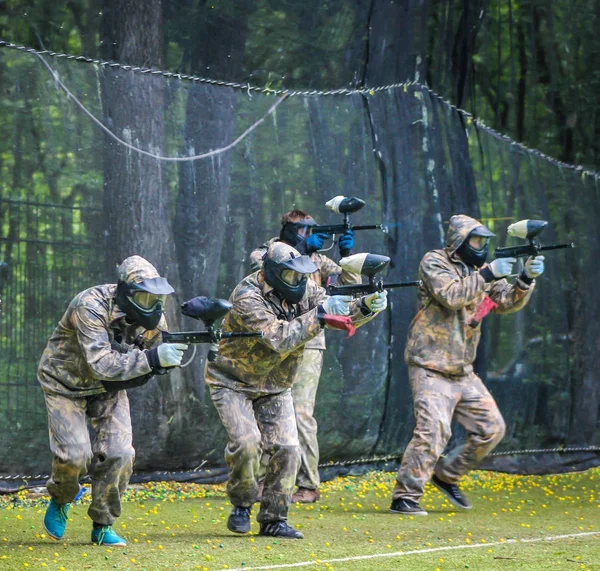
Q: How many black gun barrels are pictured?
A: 4